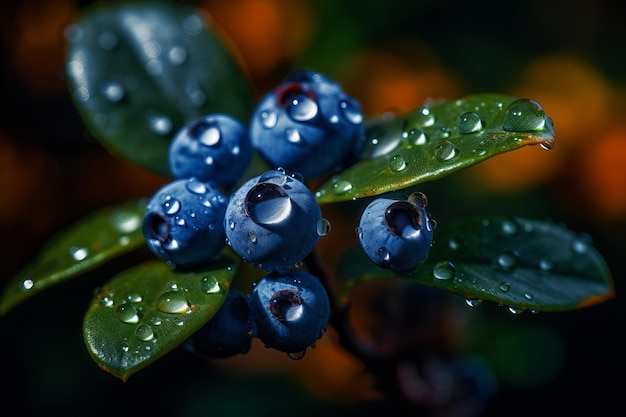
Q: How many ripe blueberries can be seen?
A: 7